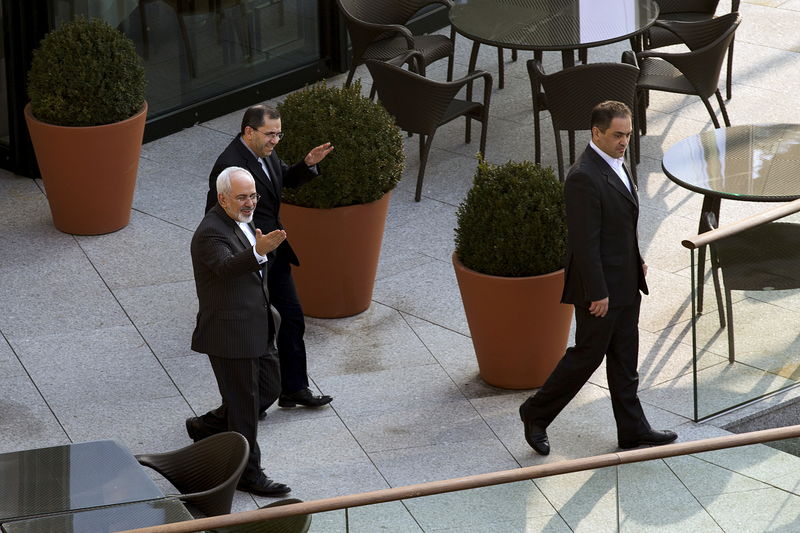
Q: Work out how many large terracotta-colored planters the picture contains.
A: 3